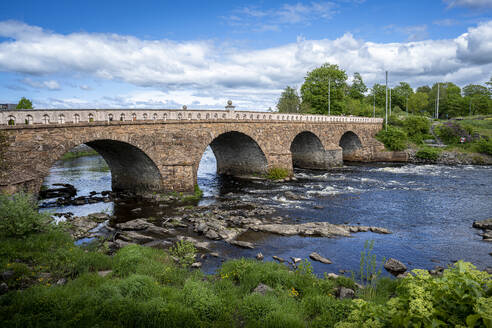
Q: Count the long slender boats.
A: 0